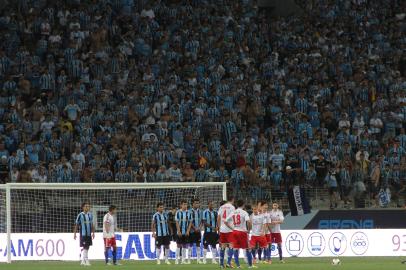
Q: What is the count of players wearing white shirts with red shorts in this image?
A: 7